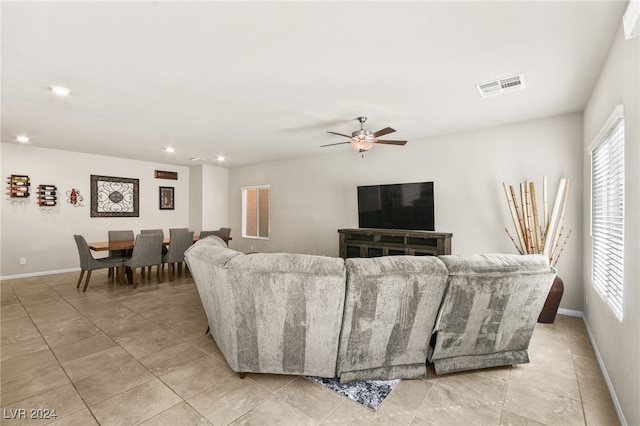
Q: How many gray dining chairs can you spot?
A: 8